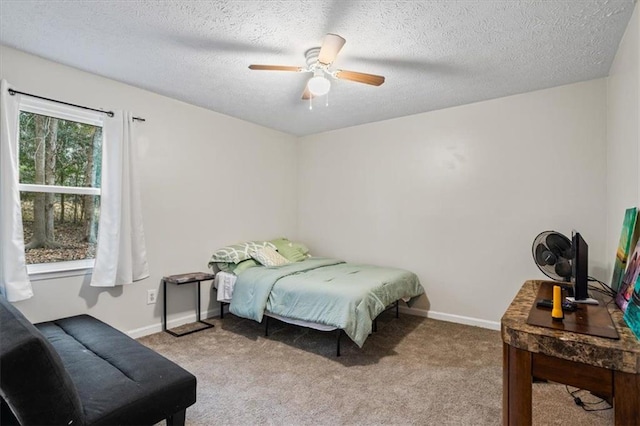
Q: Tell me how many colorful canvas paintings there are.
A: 3